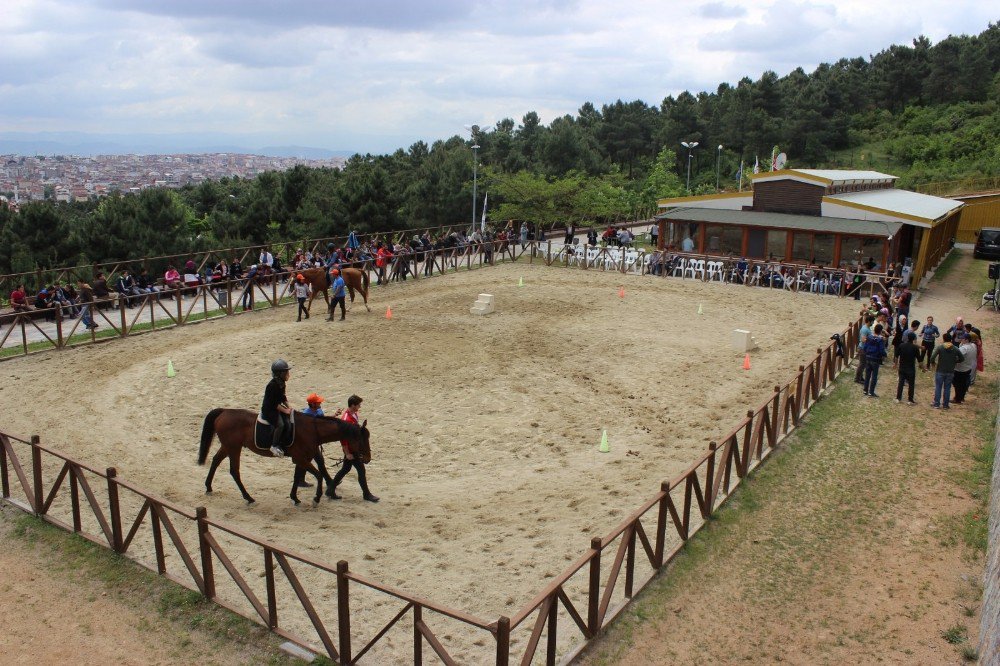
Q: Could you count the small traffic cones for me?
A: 7